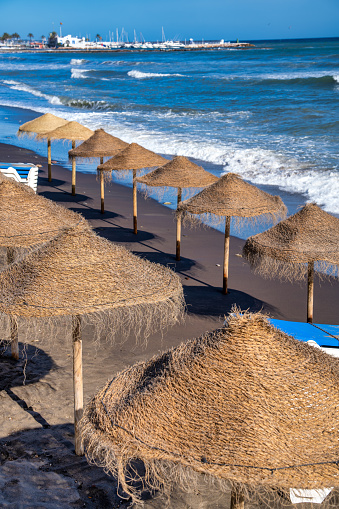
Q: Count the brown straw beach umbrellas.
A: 10